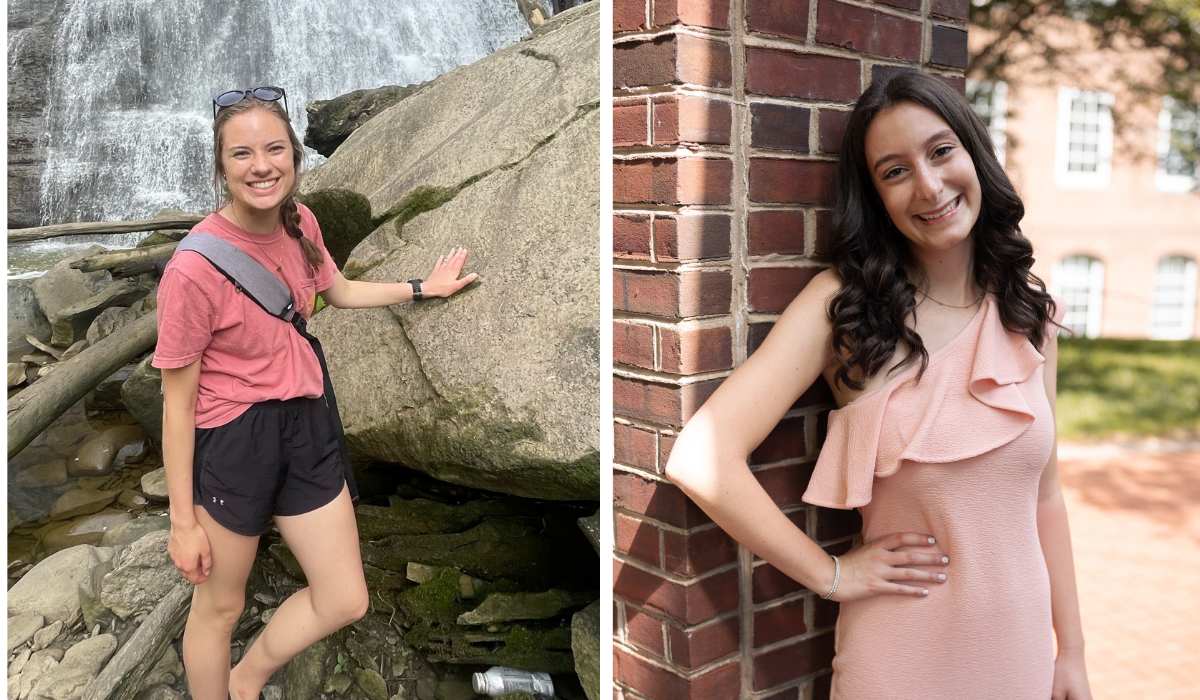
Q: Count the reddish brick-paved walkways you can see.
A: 1